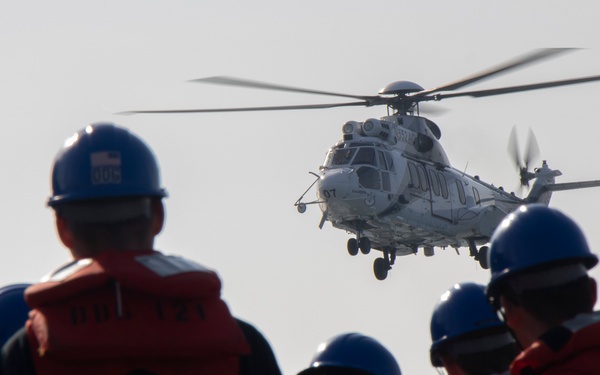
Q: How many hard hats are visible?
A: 5